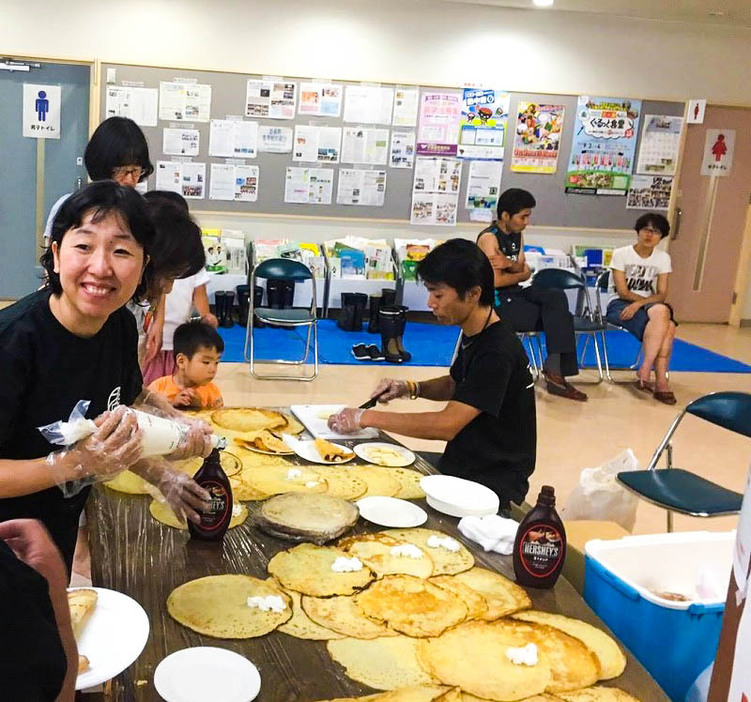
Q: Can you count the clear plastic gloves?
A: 5